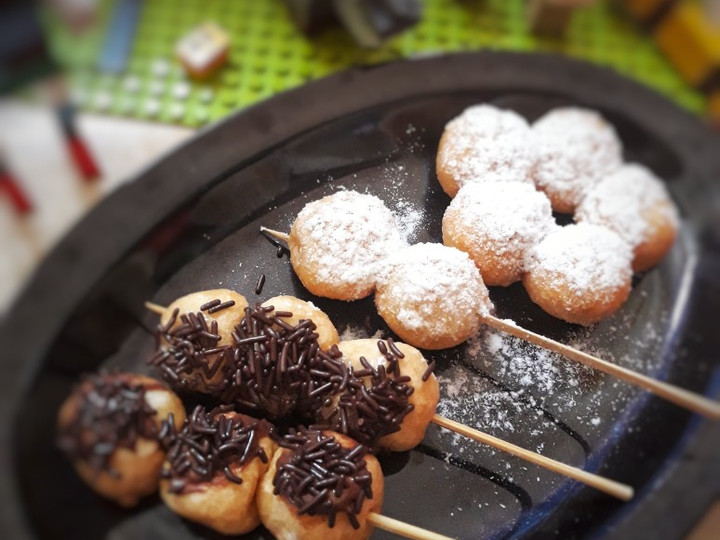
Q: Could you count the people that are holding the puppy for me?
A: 0